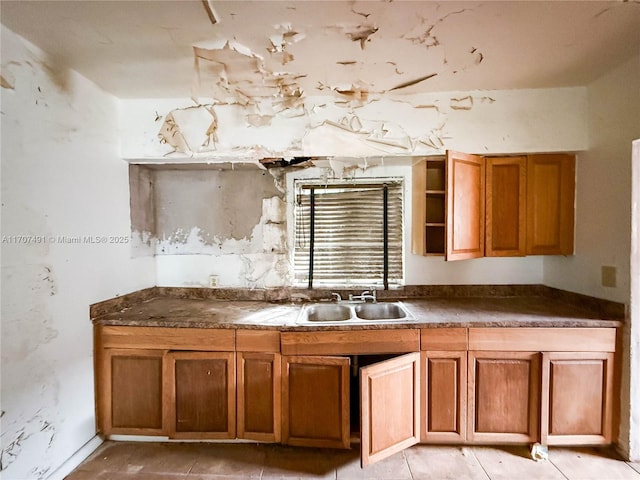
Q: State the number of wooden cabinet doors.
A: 11